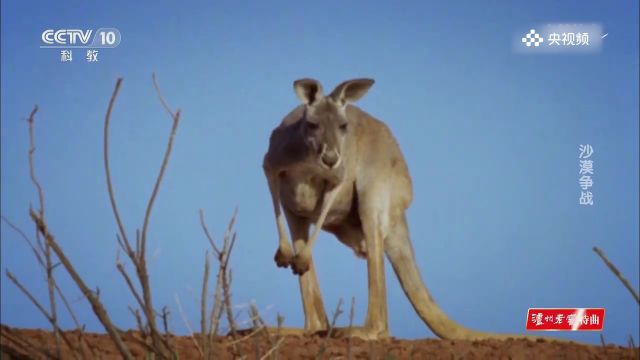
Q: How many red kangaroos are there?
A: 1